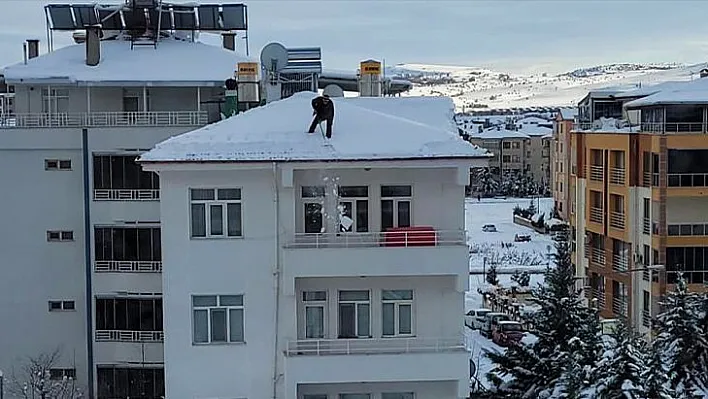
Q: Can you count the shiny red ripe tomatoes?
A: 0